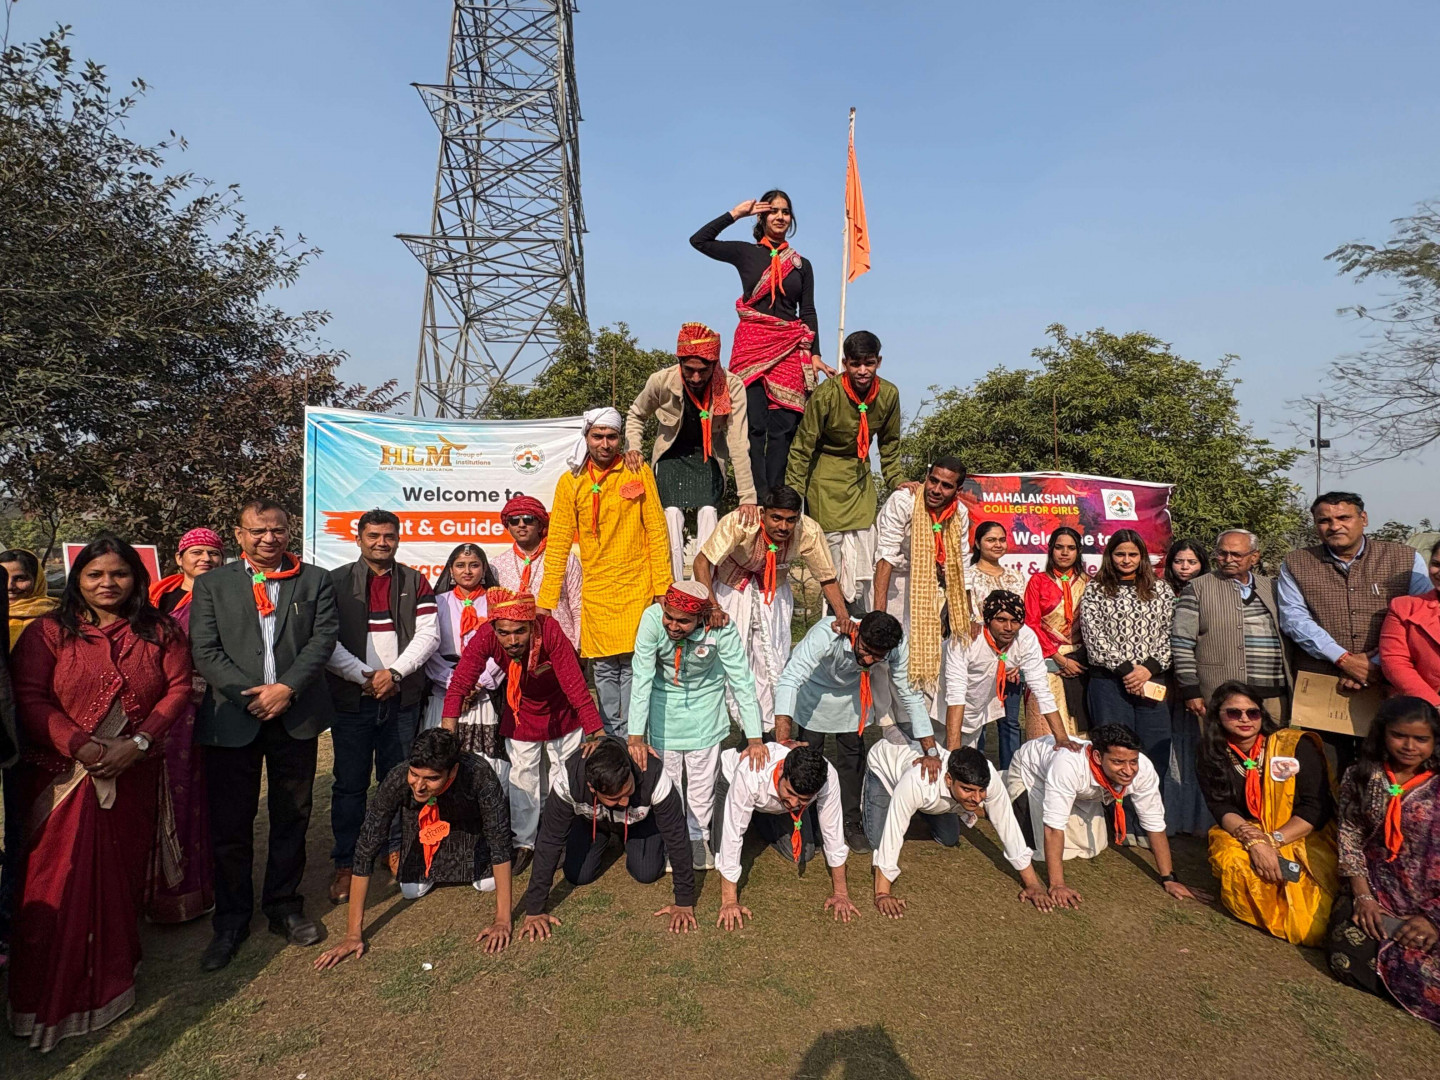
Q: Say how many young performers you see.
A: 15